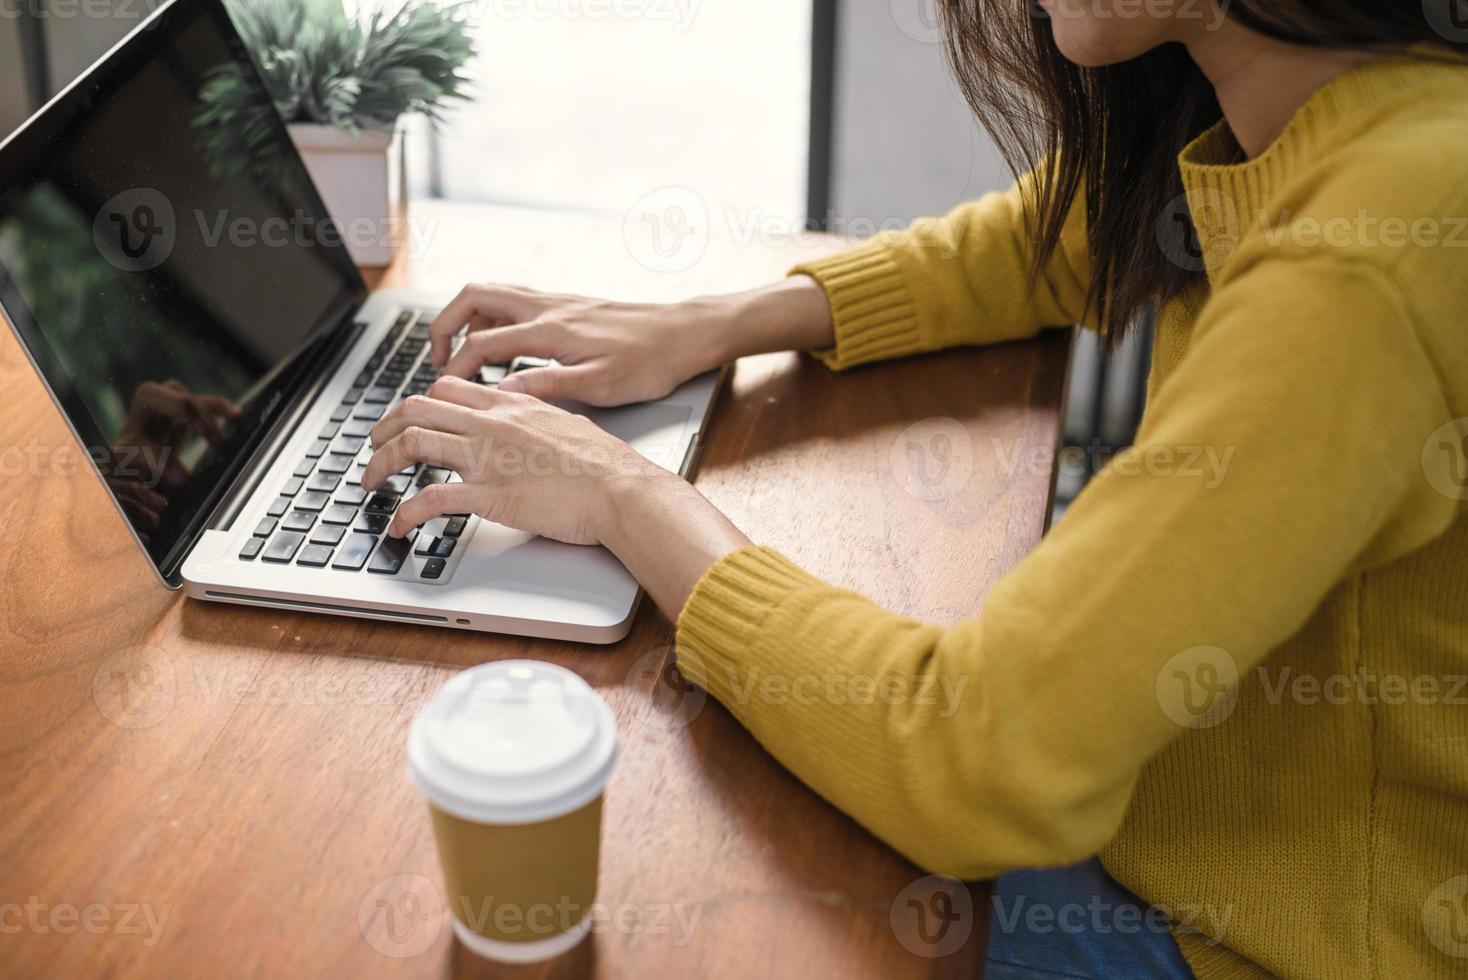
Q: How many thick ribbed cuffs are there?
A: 2